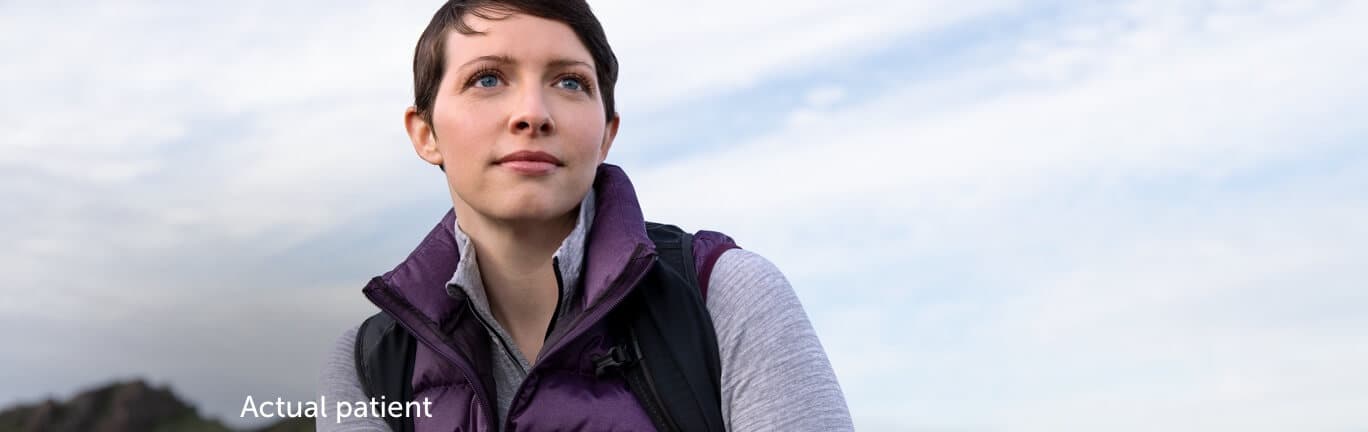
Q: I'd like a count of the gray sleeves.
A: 2